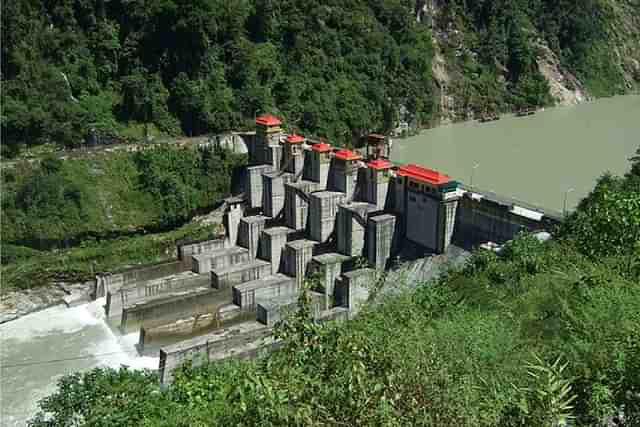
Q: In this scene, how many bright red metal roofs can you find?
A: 6